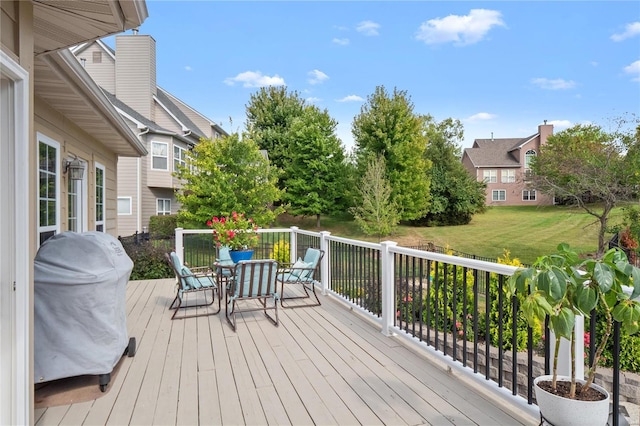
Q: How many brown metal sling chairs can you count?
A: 4